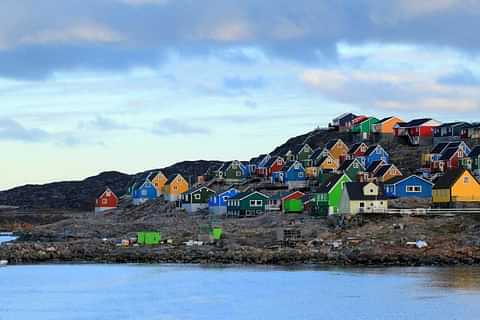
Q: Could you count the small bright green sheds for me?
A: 2